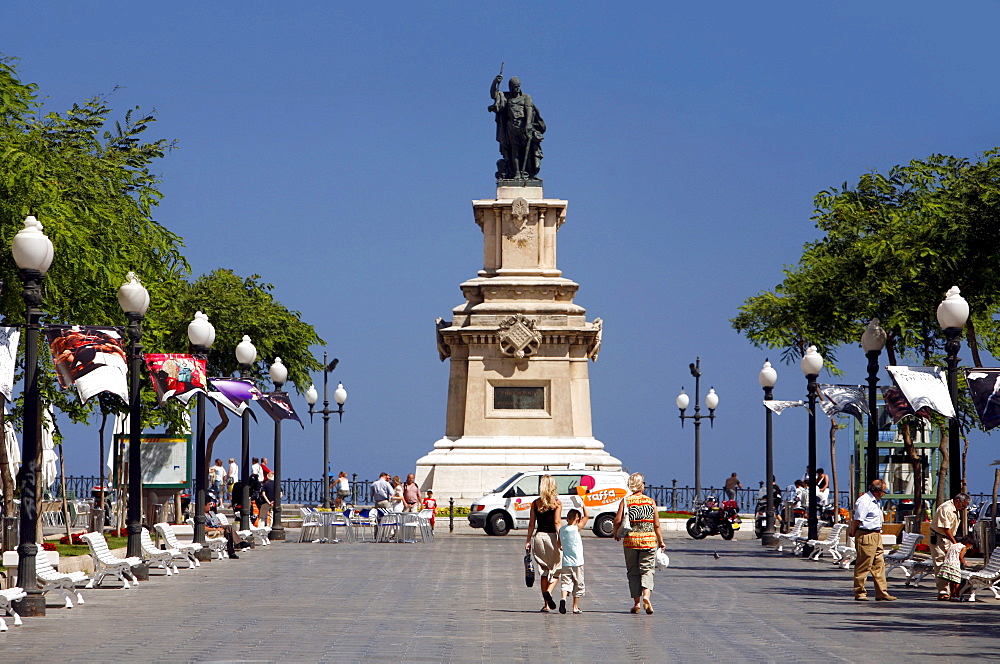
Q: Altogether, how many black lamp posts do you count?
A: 11